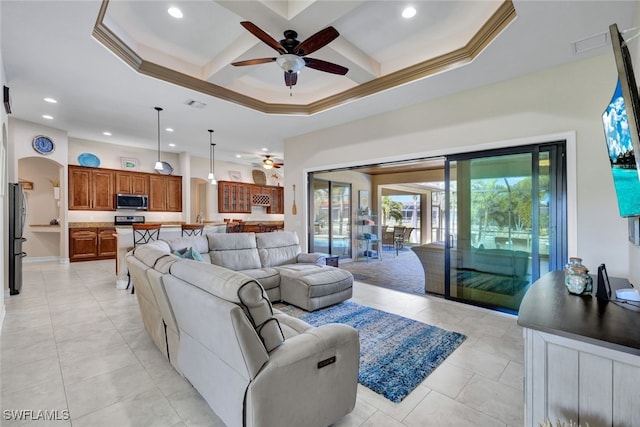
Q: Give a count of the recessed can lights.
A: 9